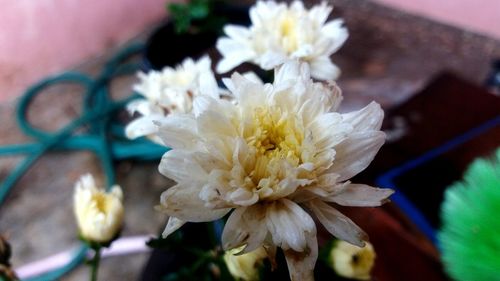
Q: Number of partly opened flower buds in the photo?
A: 3